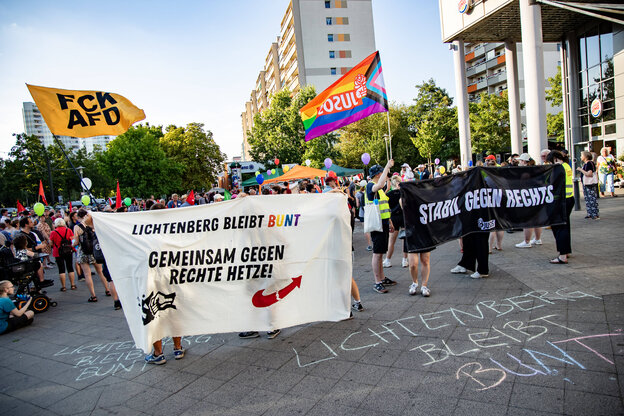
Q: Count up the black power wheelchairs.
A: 1